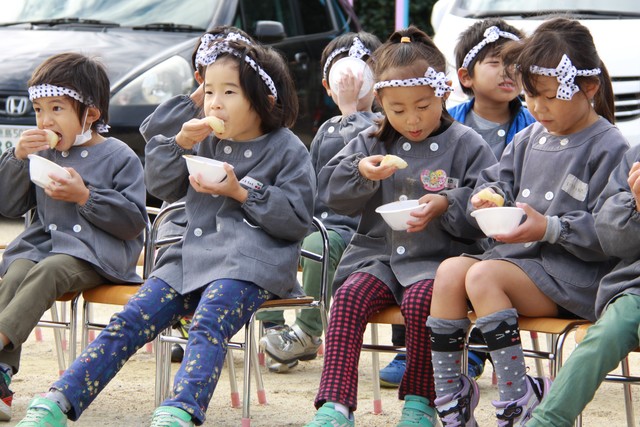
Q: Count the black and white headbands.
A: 7